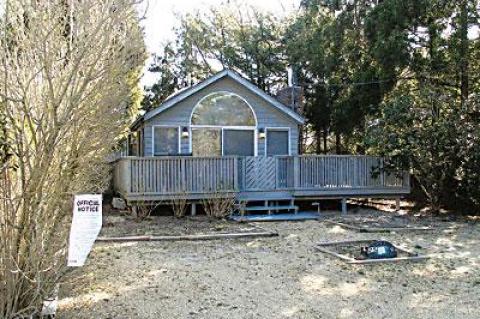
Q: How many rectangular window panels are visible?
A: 4